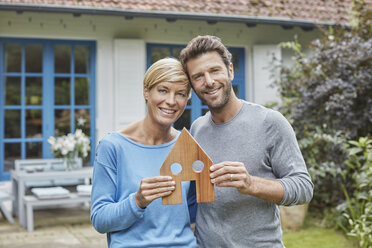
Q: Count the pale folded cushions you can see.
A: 2